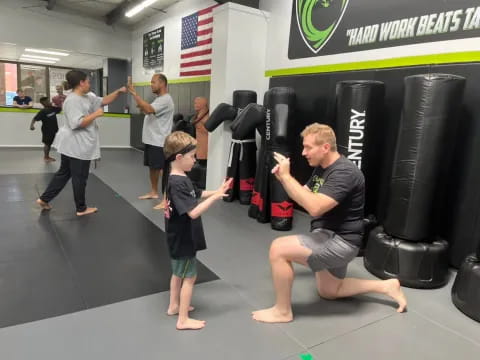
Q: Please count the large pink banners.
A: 0